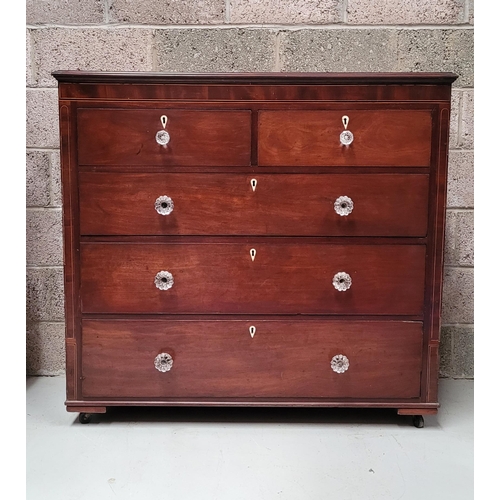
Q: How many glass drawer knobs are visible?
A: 8